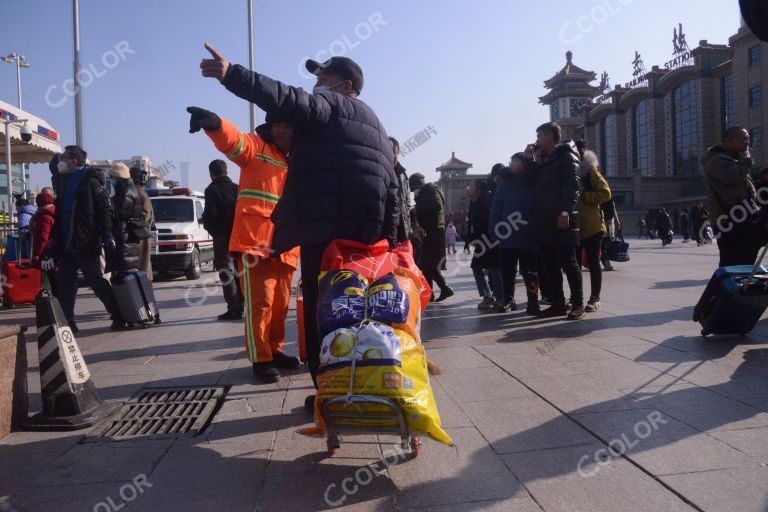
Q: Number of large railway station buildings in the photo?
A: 1